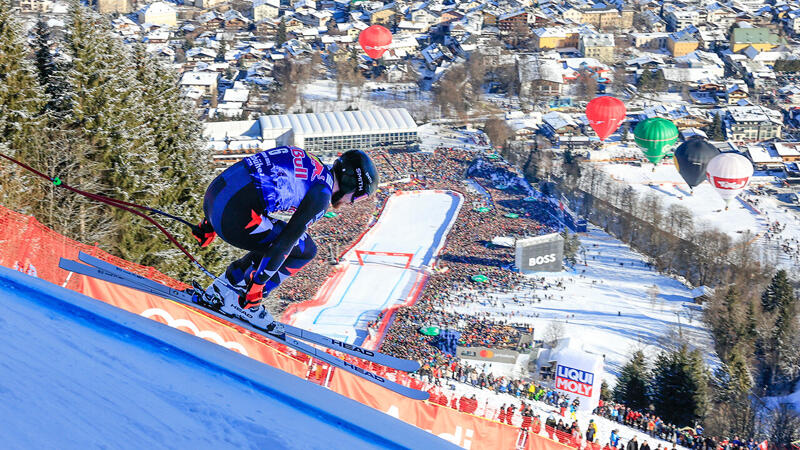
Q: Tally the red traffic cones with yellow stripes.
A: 0